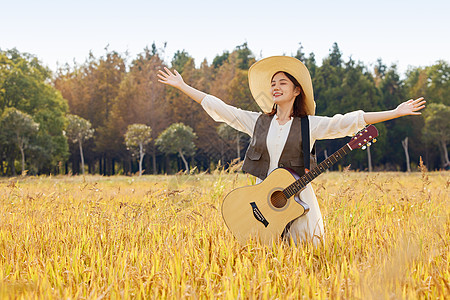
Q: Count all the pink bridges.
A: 0